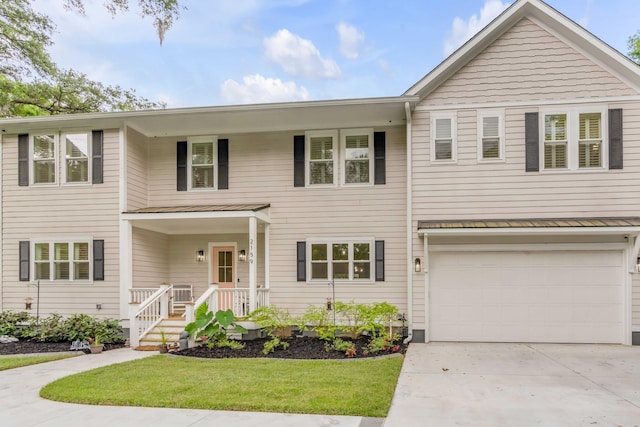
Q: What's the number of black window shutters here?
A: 12